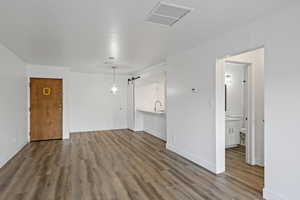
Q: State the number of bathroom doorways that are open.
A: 1